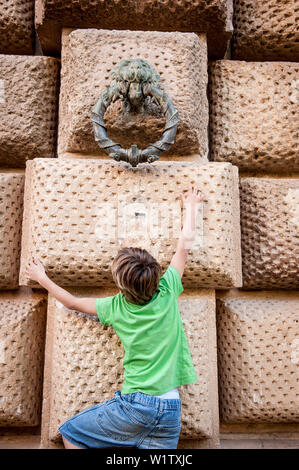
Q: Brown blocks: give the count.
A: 12